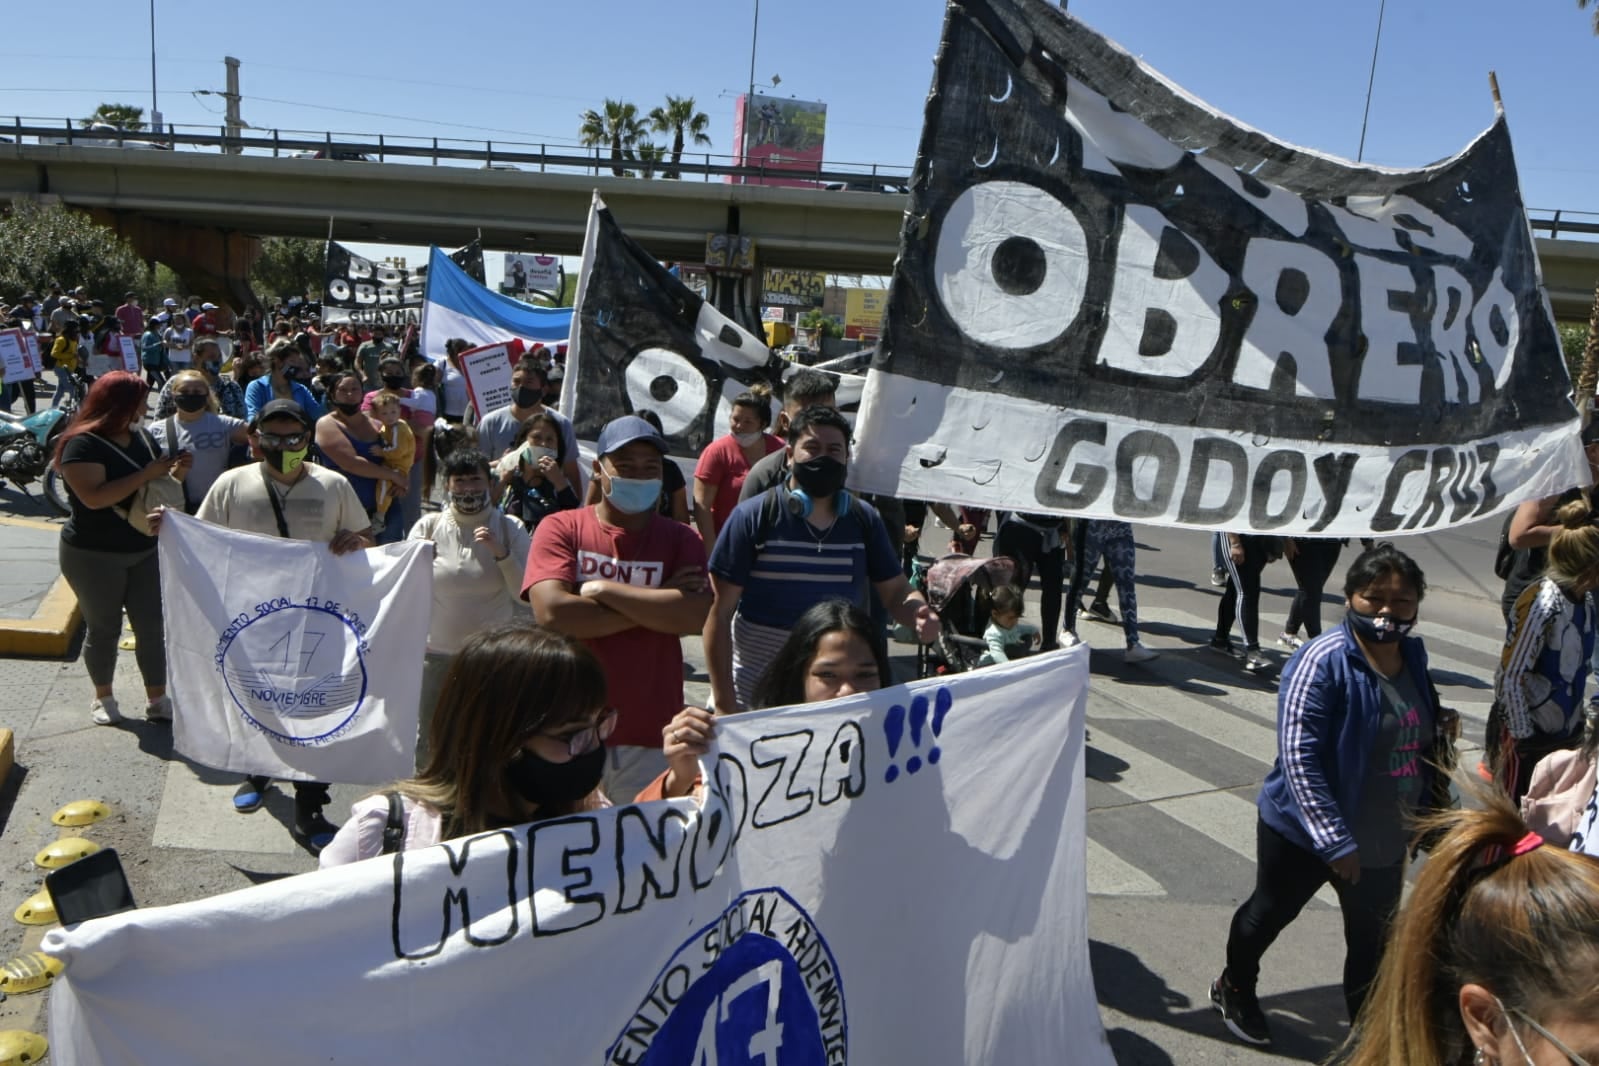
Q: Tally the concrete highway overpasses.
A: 1